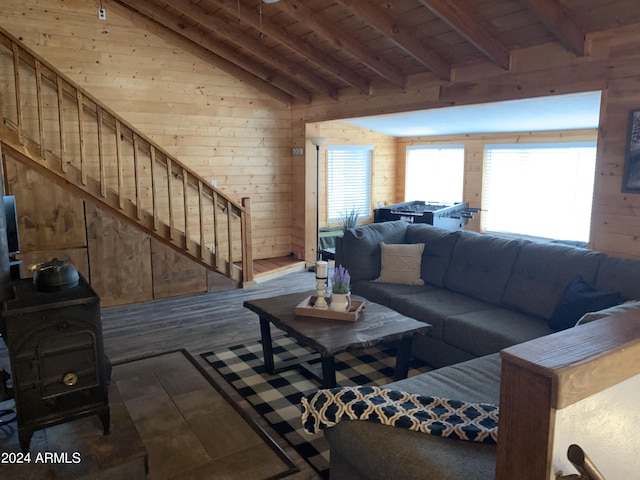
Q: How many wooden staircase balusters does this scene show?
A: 13